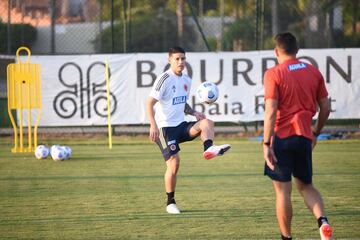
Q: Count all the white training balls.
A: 4